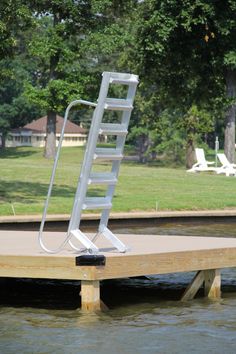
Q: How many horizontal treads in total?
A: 6